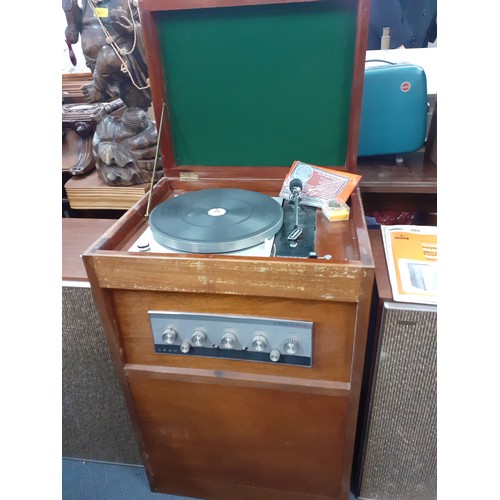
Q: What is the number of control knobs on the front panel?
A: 7